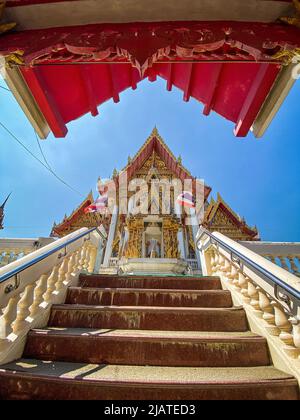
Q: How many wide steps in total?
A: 5